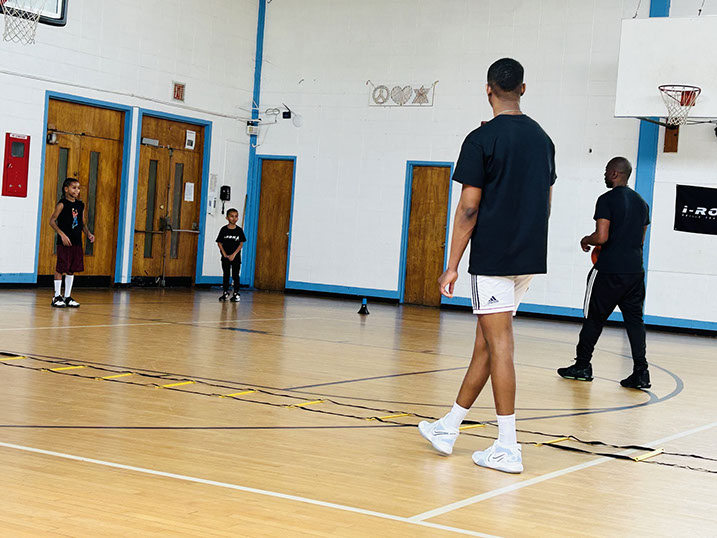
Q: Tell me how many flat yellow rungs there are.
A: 10